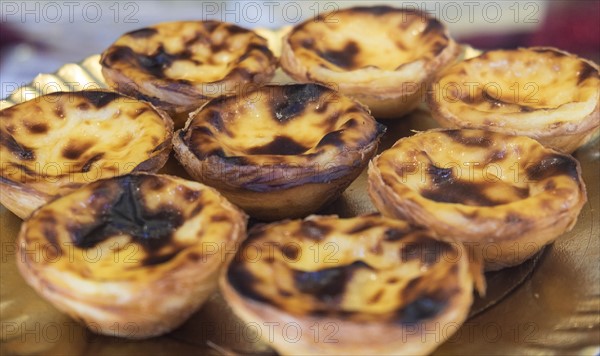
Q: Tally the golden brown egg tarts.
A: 8